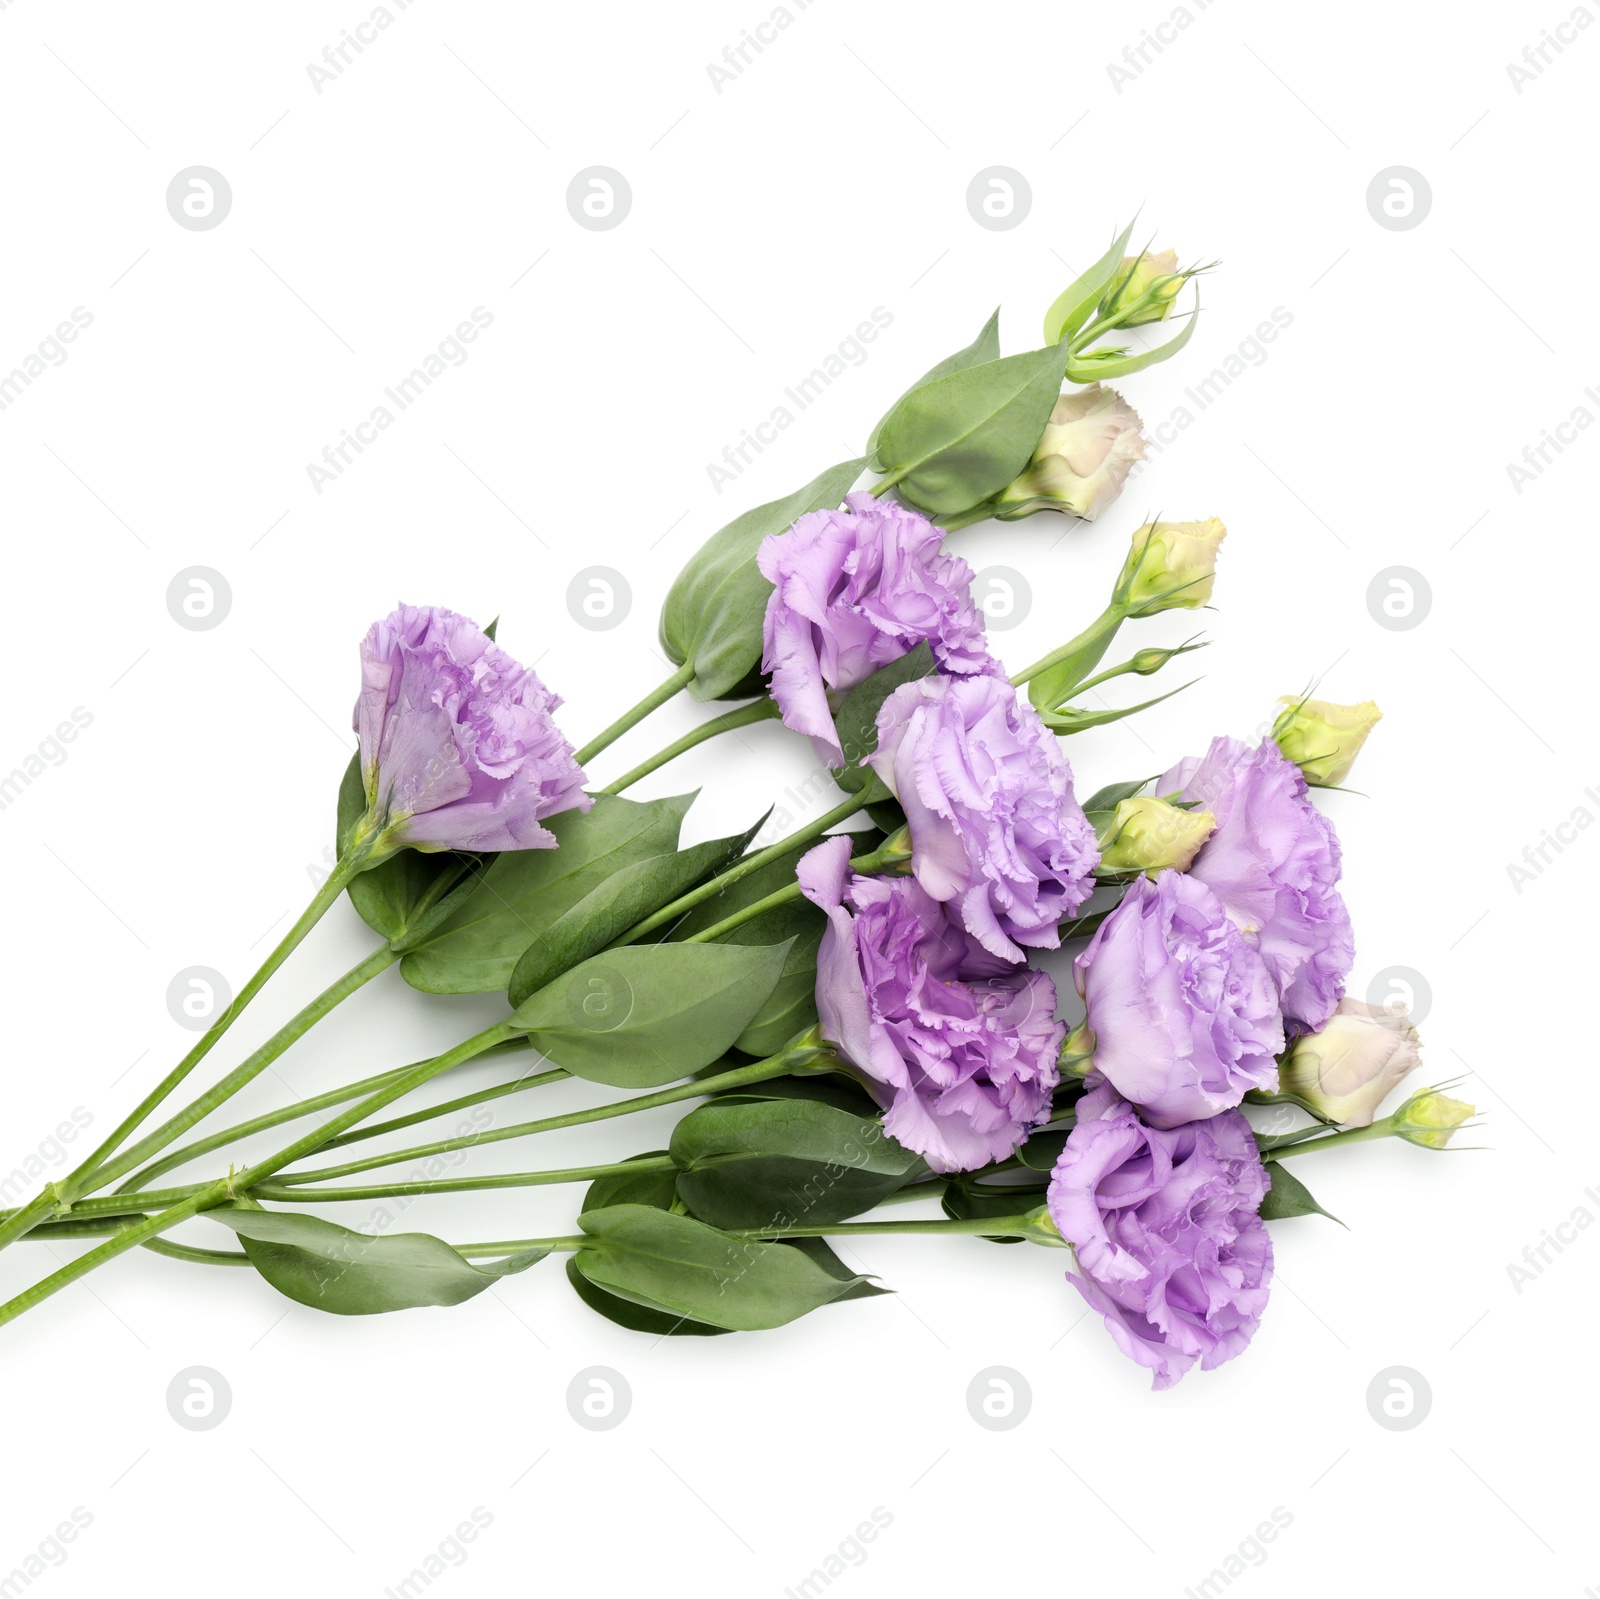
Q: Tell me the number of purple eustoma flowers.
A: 7